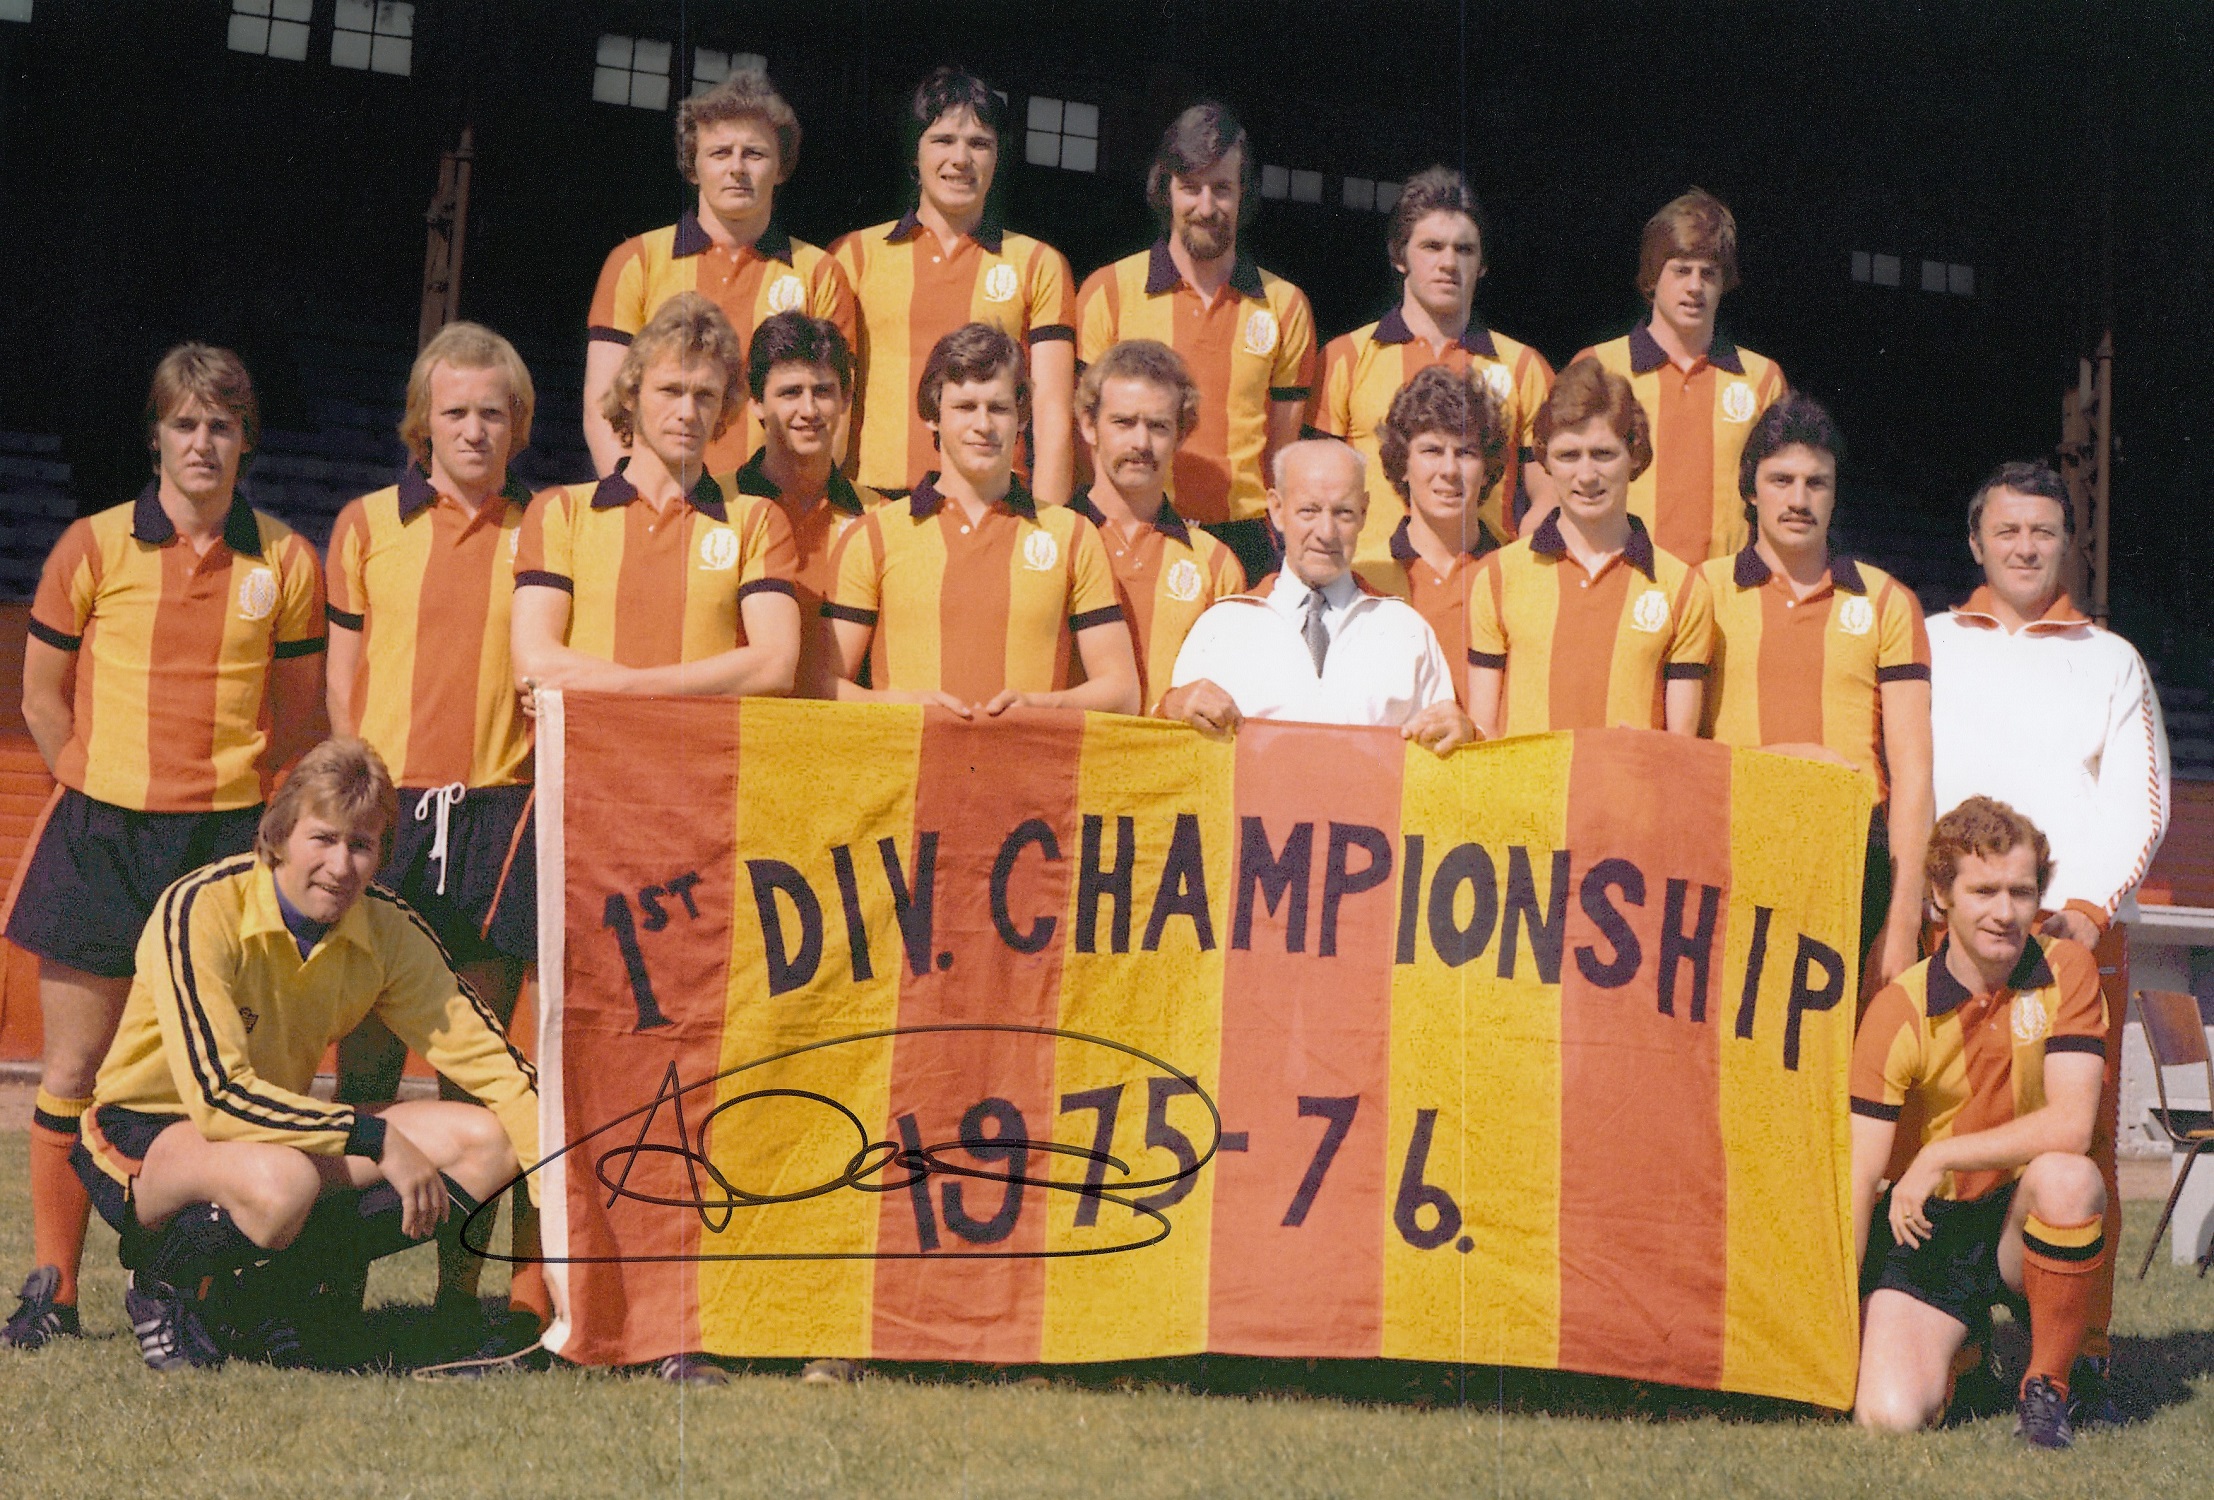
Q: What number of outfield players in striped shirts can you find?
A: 15